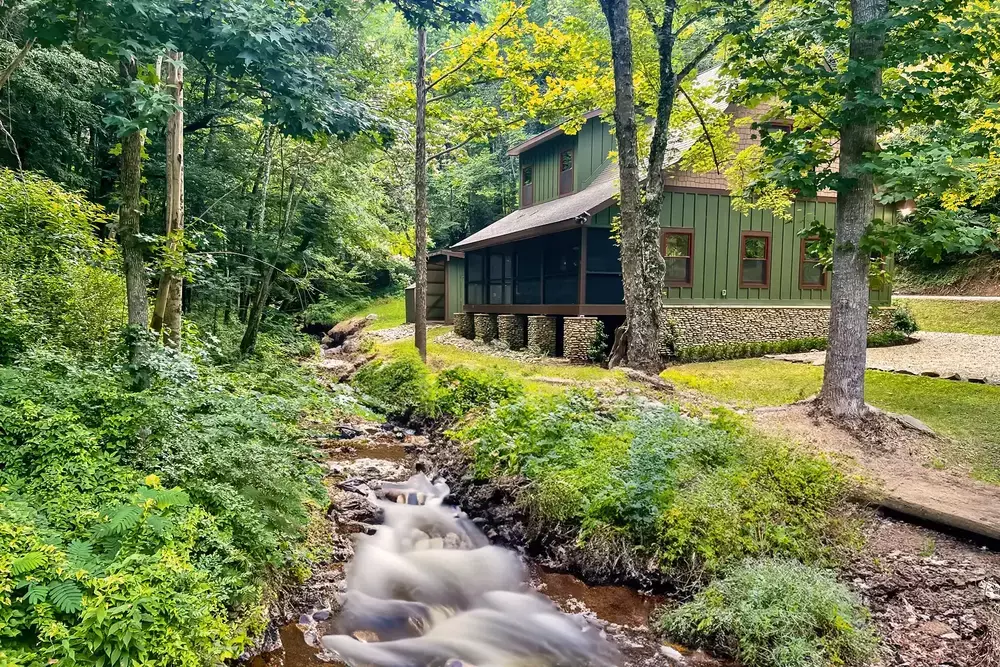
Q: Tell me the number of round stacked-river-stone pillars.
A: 5